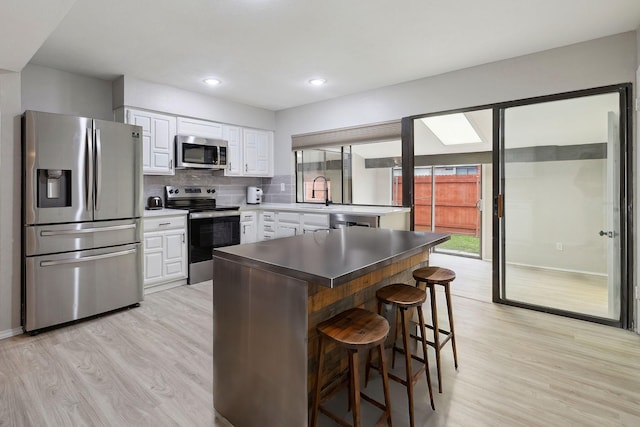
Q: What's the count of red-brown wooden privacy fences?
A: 1